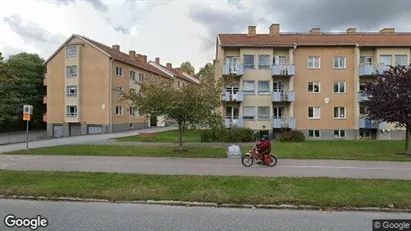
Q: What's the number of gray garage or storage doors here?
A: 3